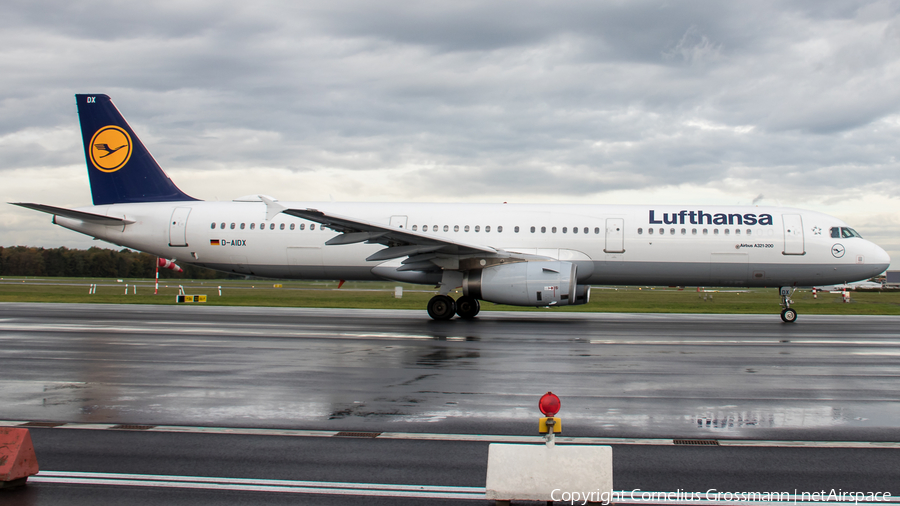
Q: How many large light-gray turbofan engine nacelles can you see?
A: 1